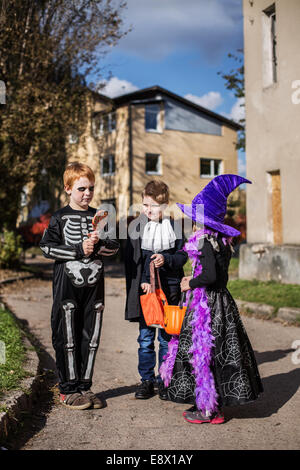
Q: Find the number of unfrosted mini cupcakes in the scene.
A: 0